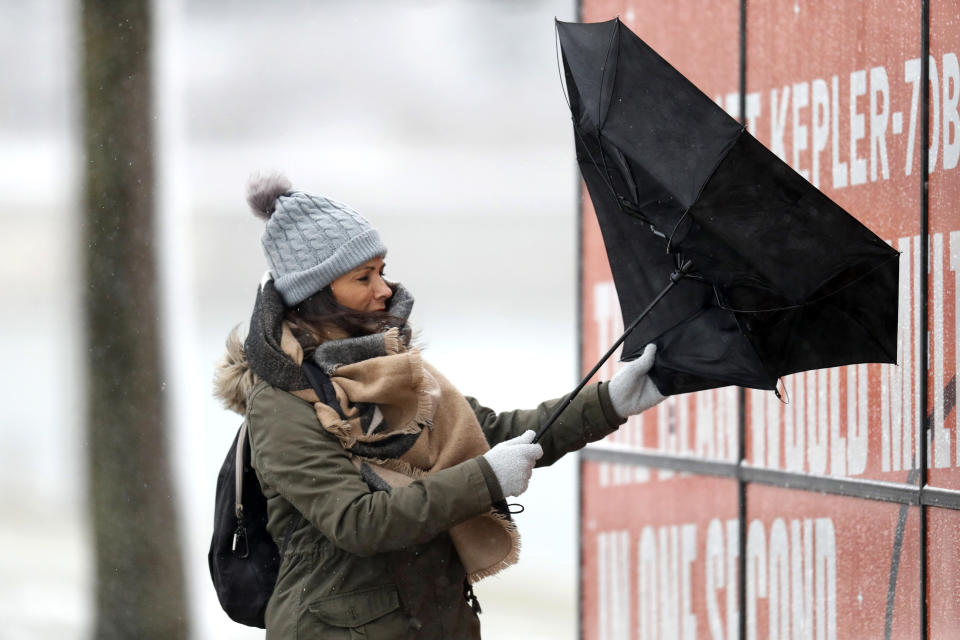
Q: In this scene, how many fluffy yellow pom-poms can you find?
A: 0